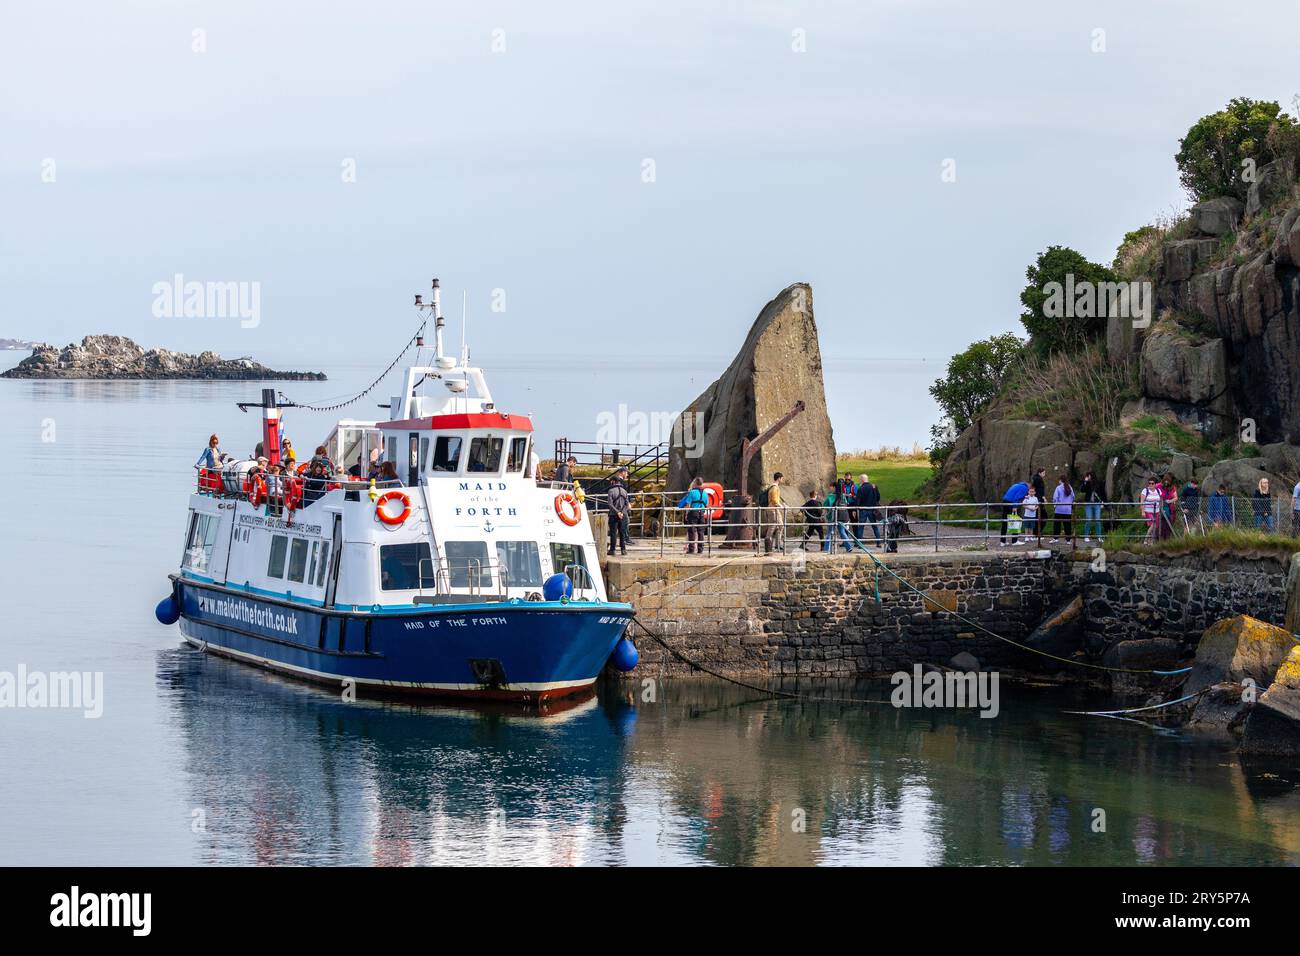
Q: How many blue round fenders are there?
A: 3